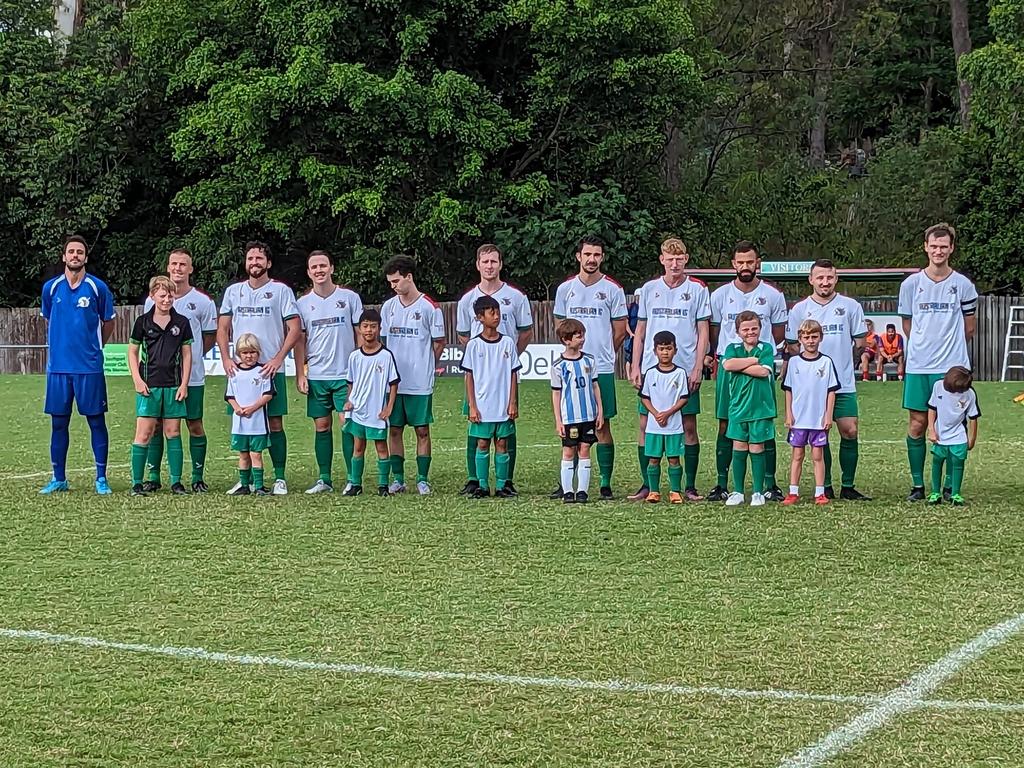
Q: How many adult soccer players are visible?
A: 11